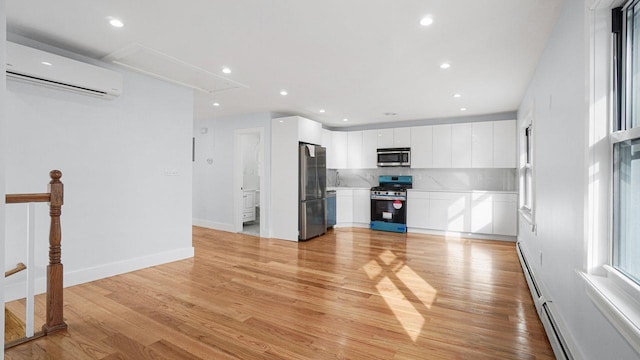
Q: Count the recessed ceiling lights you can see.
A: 10